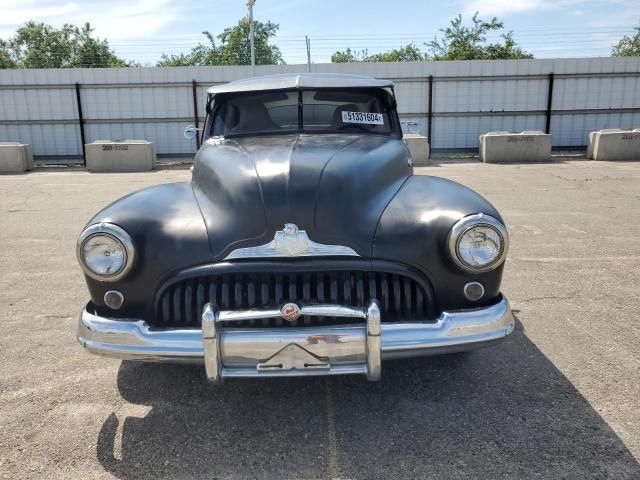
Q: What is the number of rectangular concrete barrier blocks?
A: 5